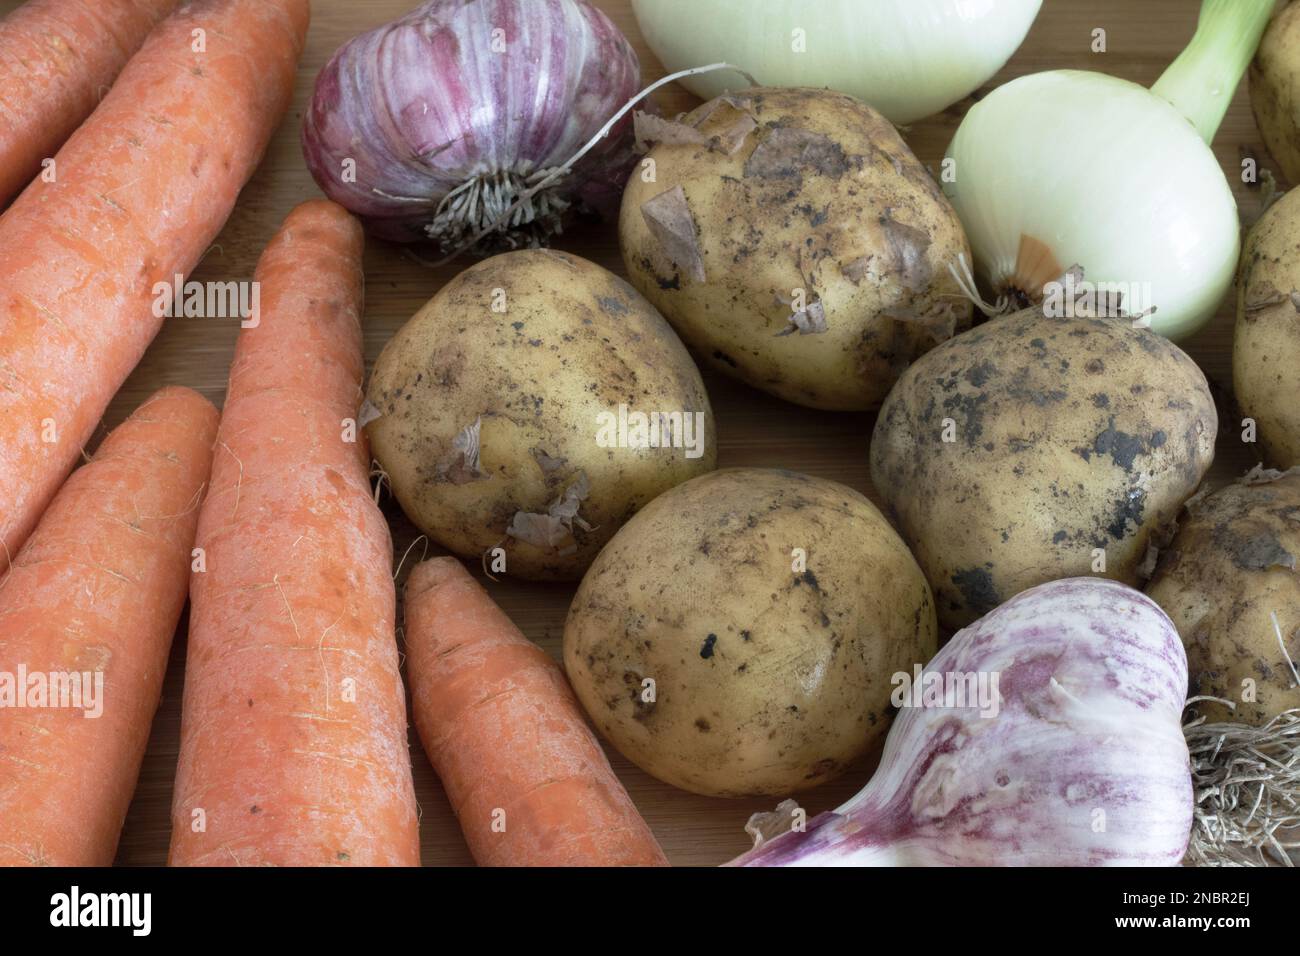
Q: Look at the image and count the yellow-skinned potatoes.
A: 7